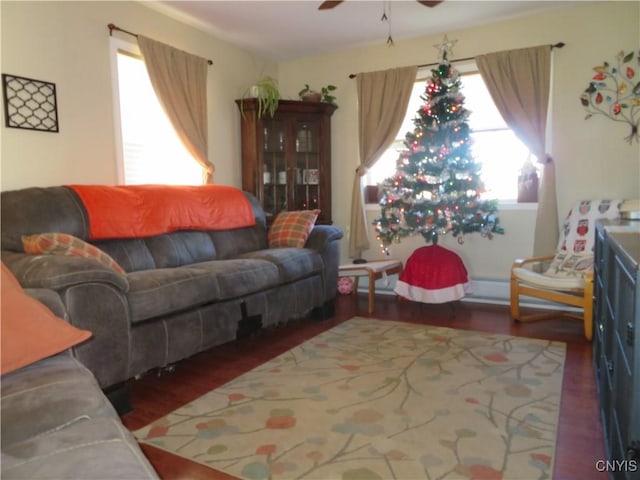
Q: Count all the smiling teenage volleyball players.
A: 0